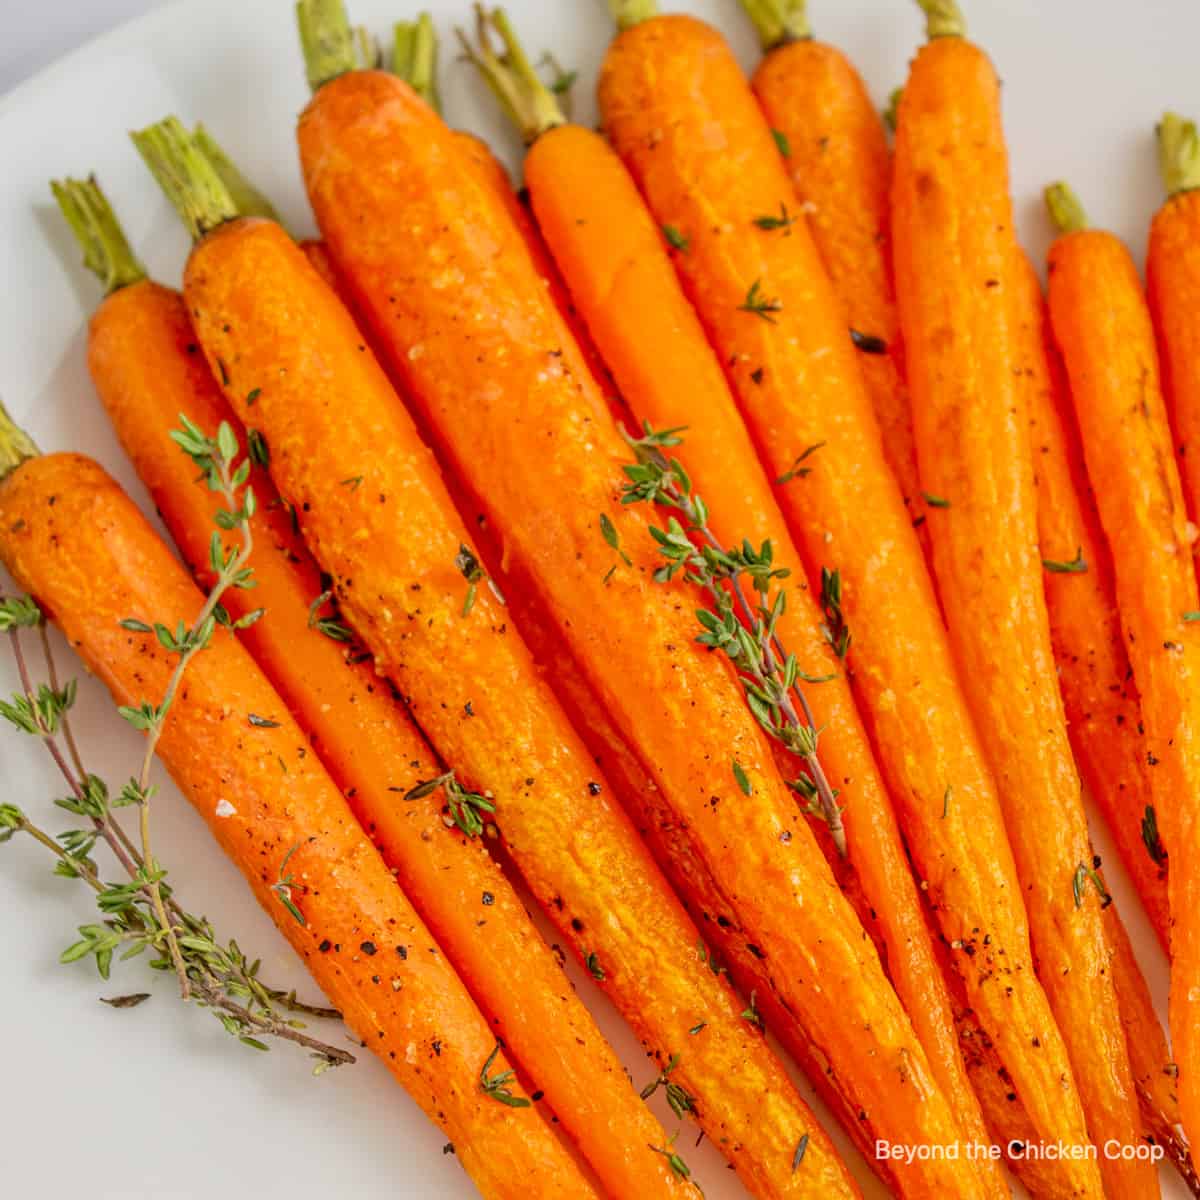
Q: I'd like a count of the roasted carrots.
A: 13